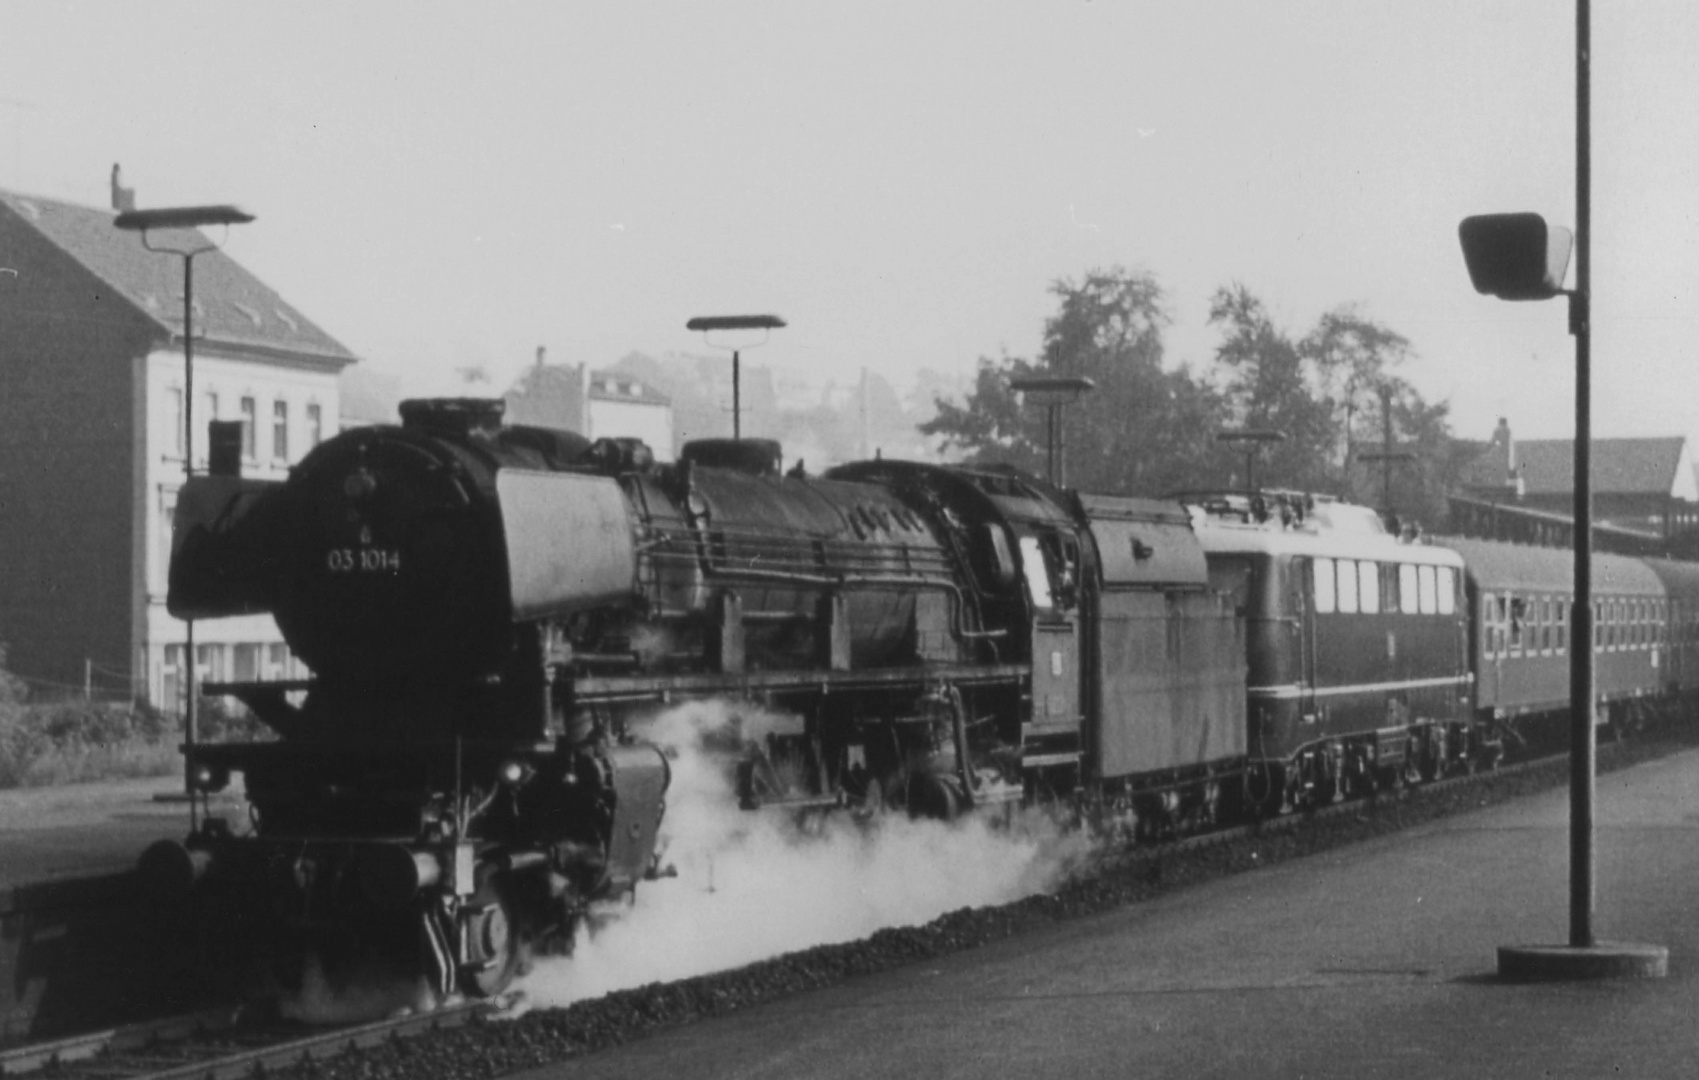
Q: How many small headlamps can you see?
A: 2